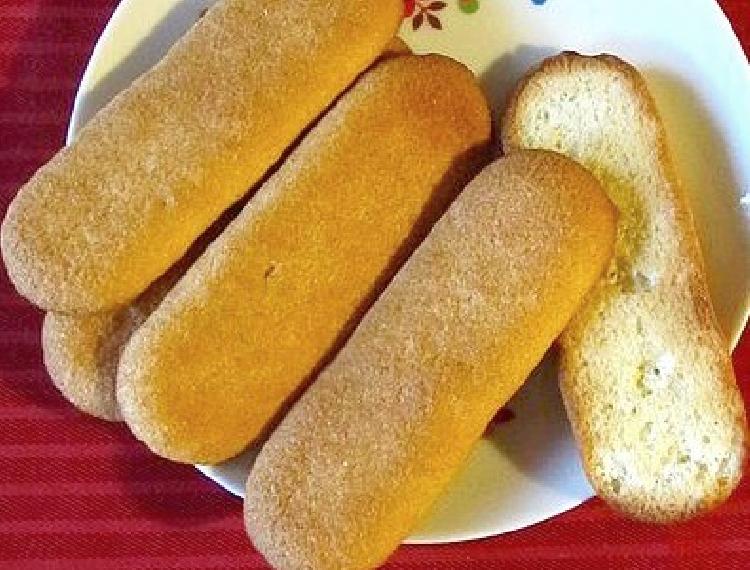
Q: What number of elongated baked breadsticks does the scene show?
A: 5